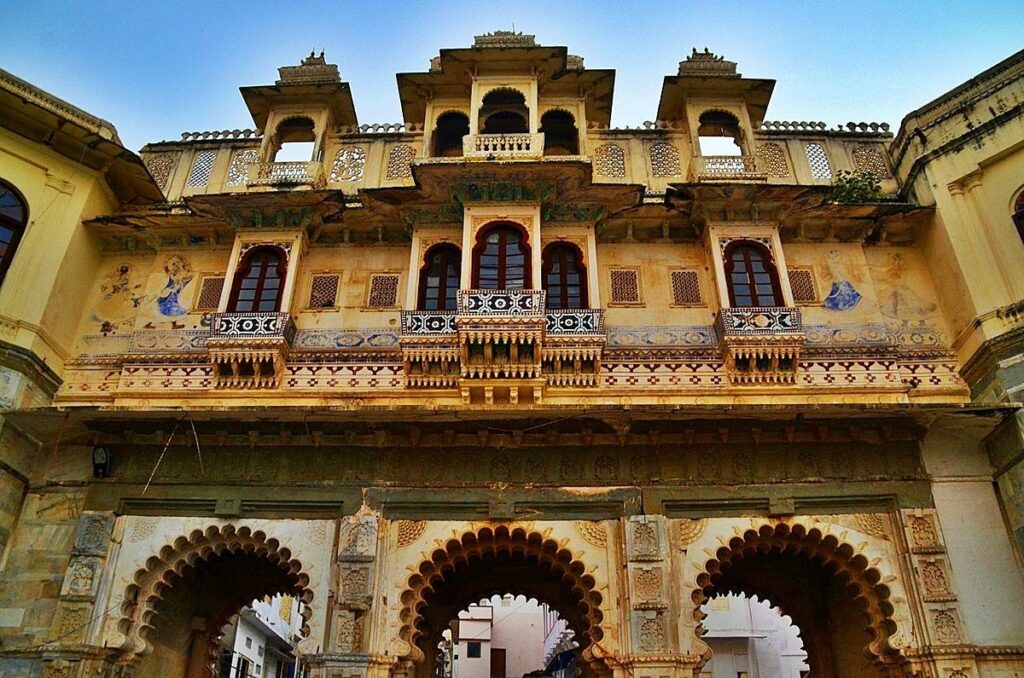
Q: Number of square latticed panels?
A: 6